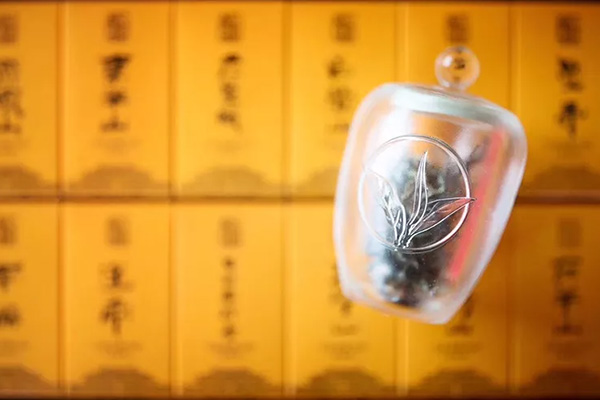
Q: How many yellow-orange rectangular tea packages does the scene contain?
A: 12